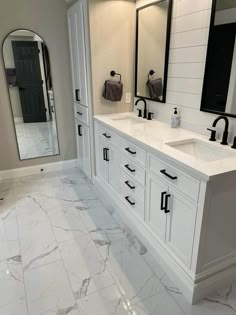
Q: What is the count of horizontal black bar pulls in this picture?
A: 7